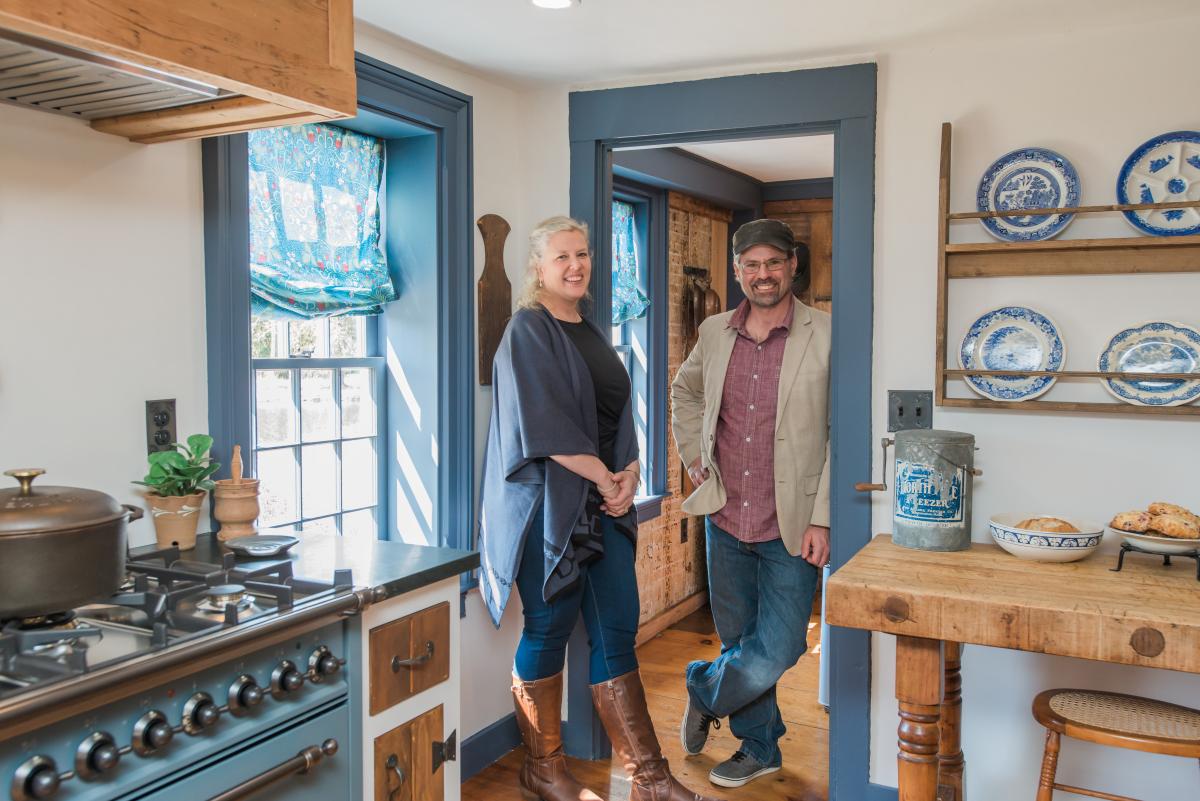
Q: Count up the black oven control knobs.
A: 7